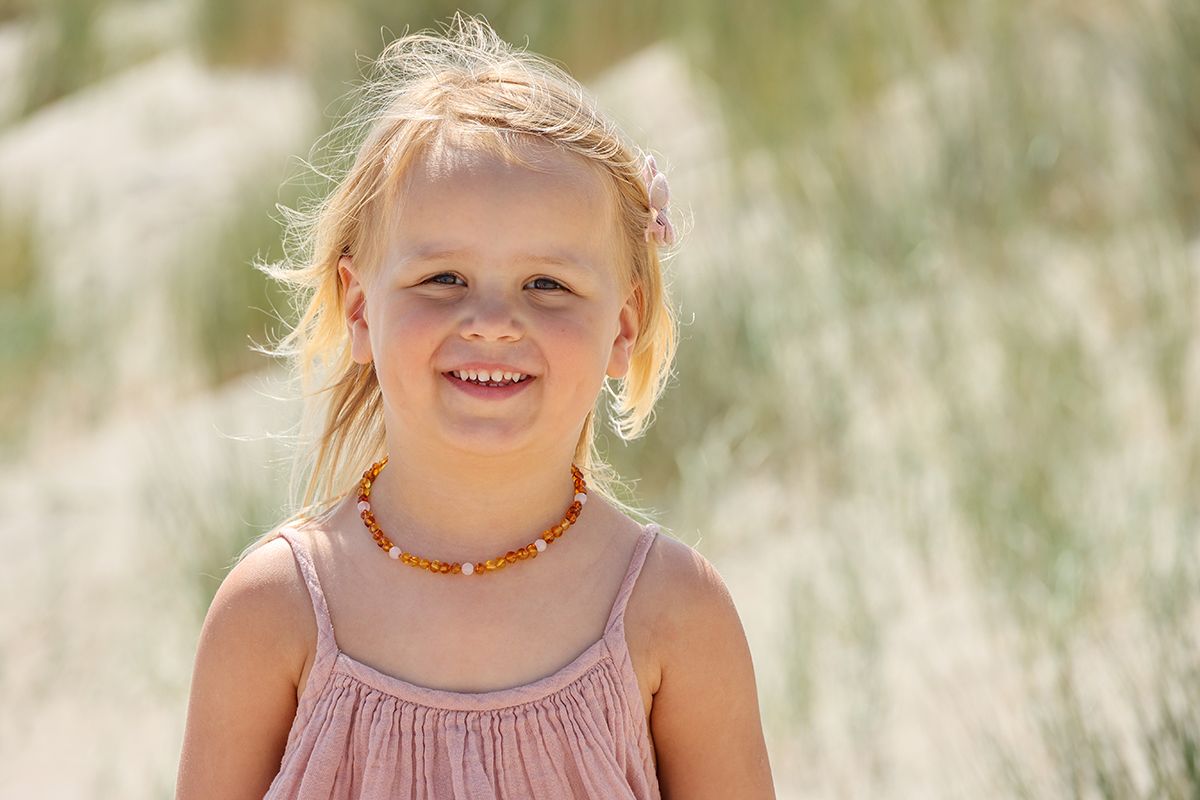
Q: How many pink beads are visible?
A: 5